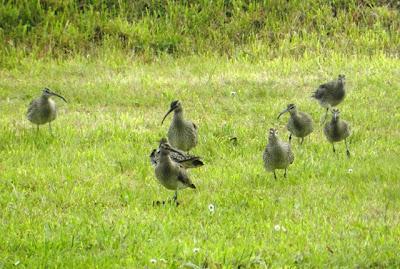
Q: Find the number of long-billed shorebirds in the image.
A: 8